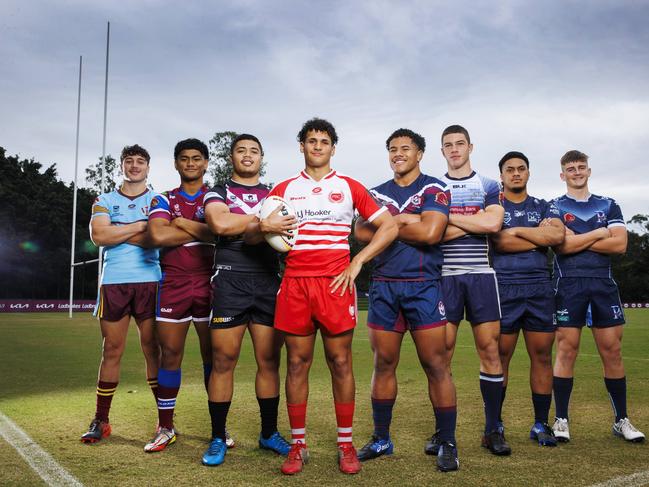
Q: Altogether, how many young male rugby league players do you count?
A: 8